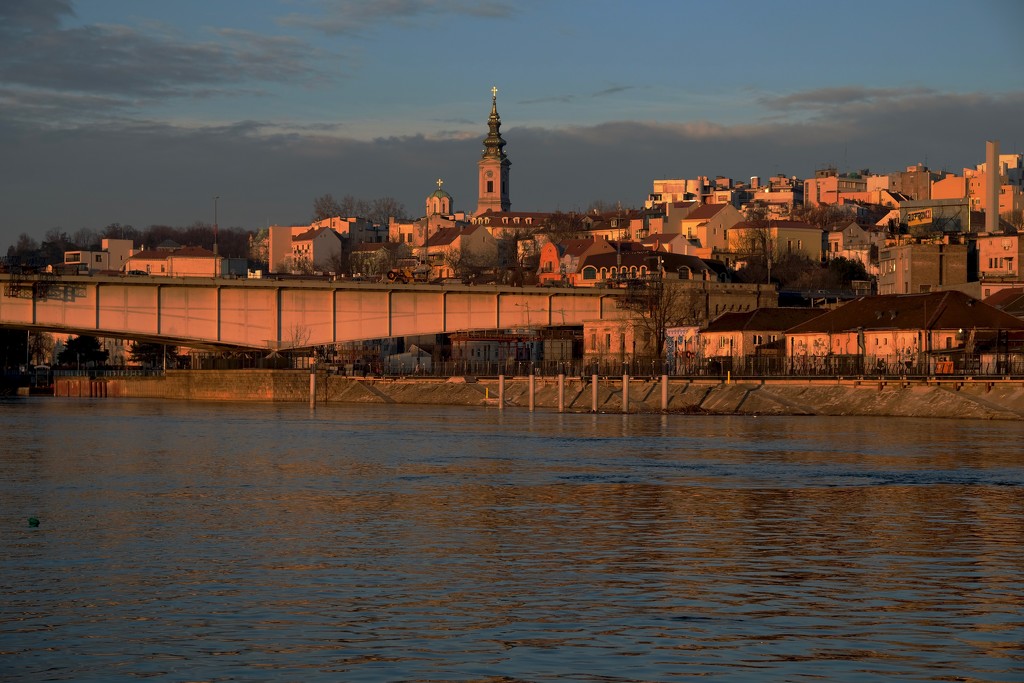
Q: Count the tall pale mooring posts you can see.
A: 7